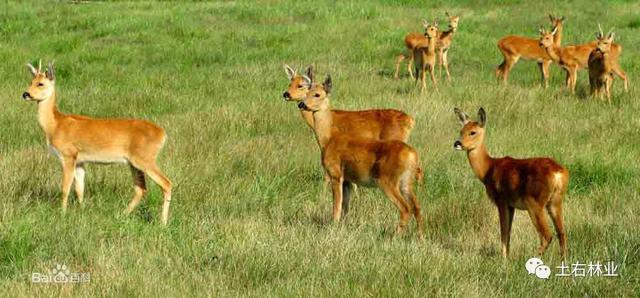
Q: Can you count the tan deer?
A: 9